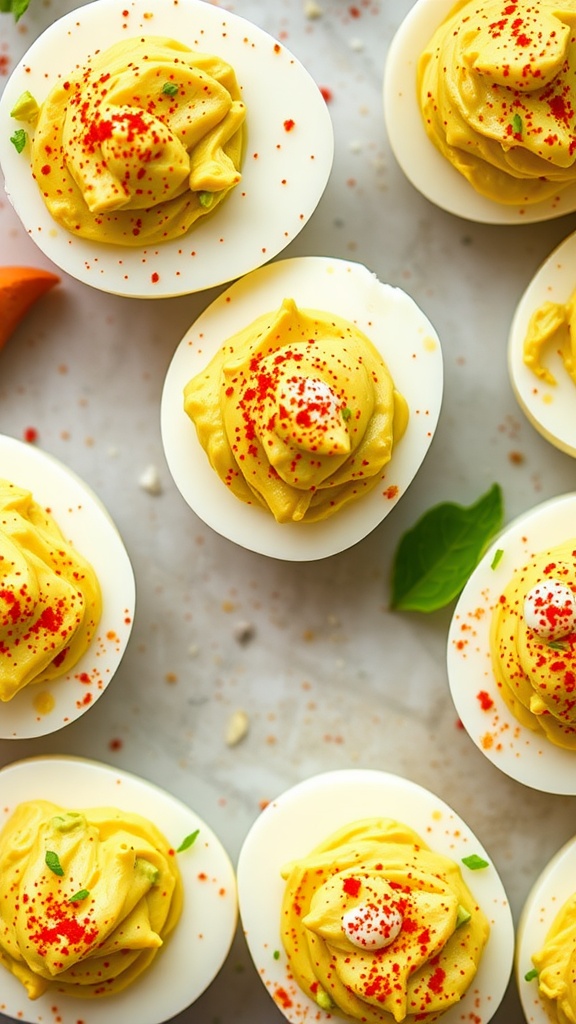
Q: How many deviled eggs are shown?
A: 9